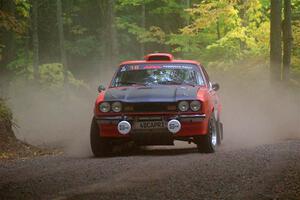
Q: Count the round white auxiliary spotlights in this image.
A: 2